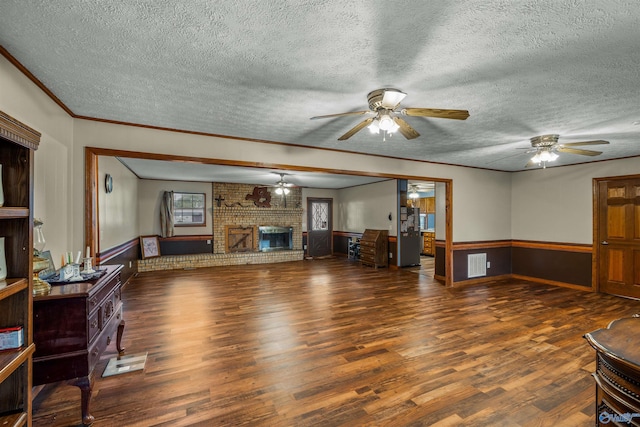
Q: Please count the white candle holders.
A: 2